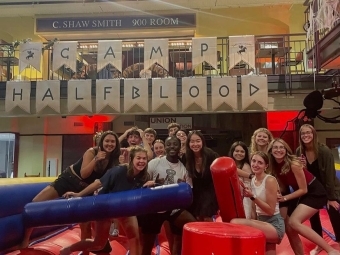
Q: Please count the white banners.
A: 15